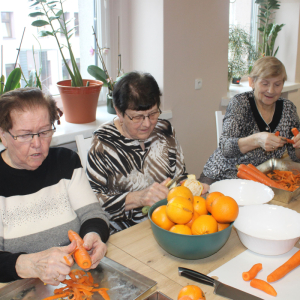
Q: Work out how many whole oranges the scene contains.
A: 11